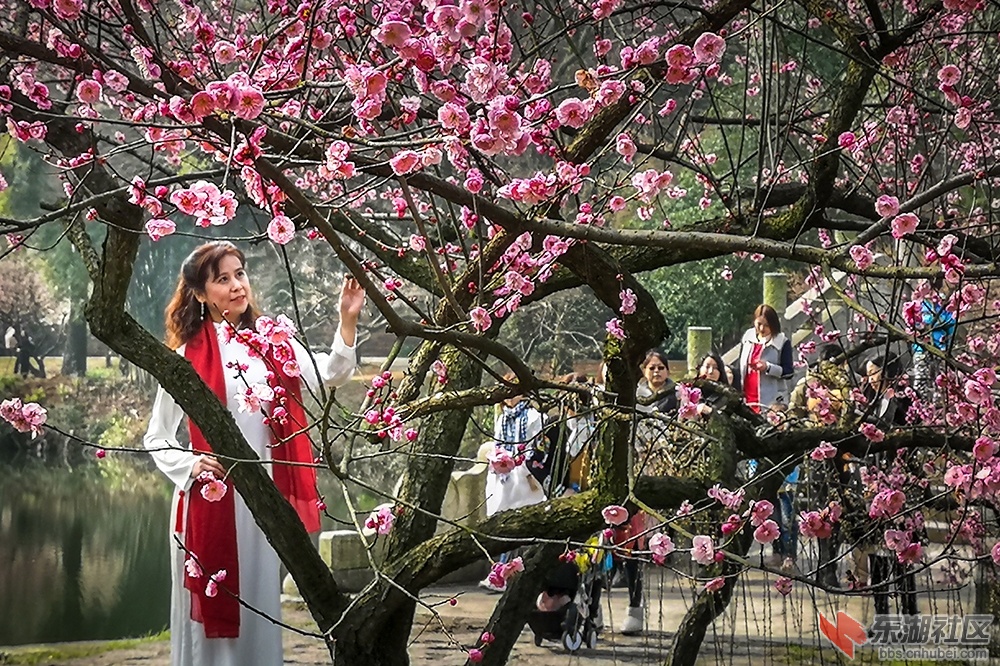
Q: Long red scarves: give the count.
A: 1